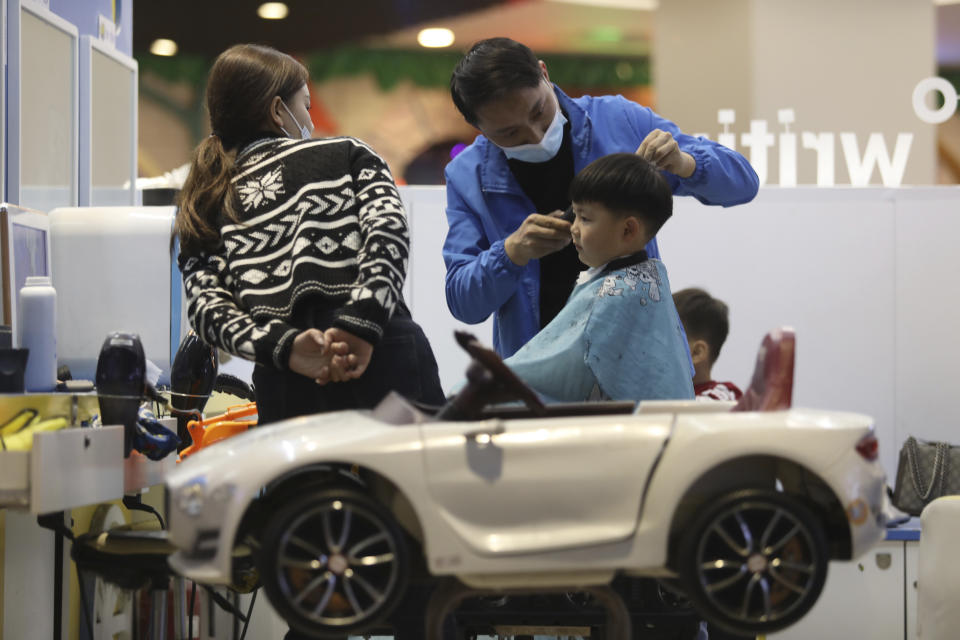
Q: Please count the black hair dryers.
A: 2